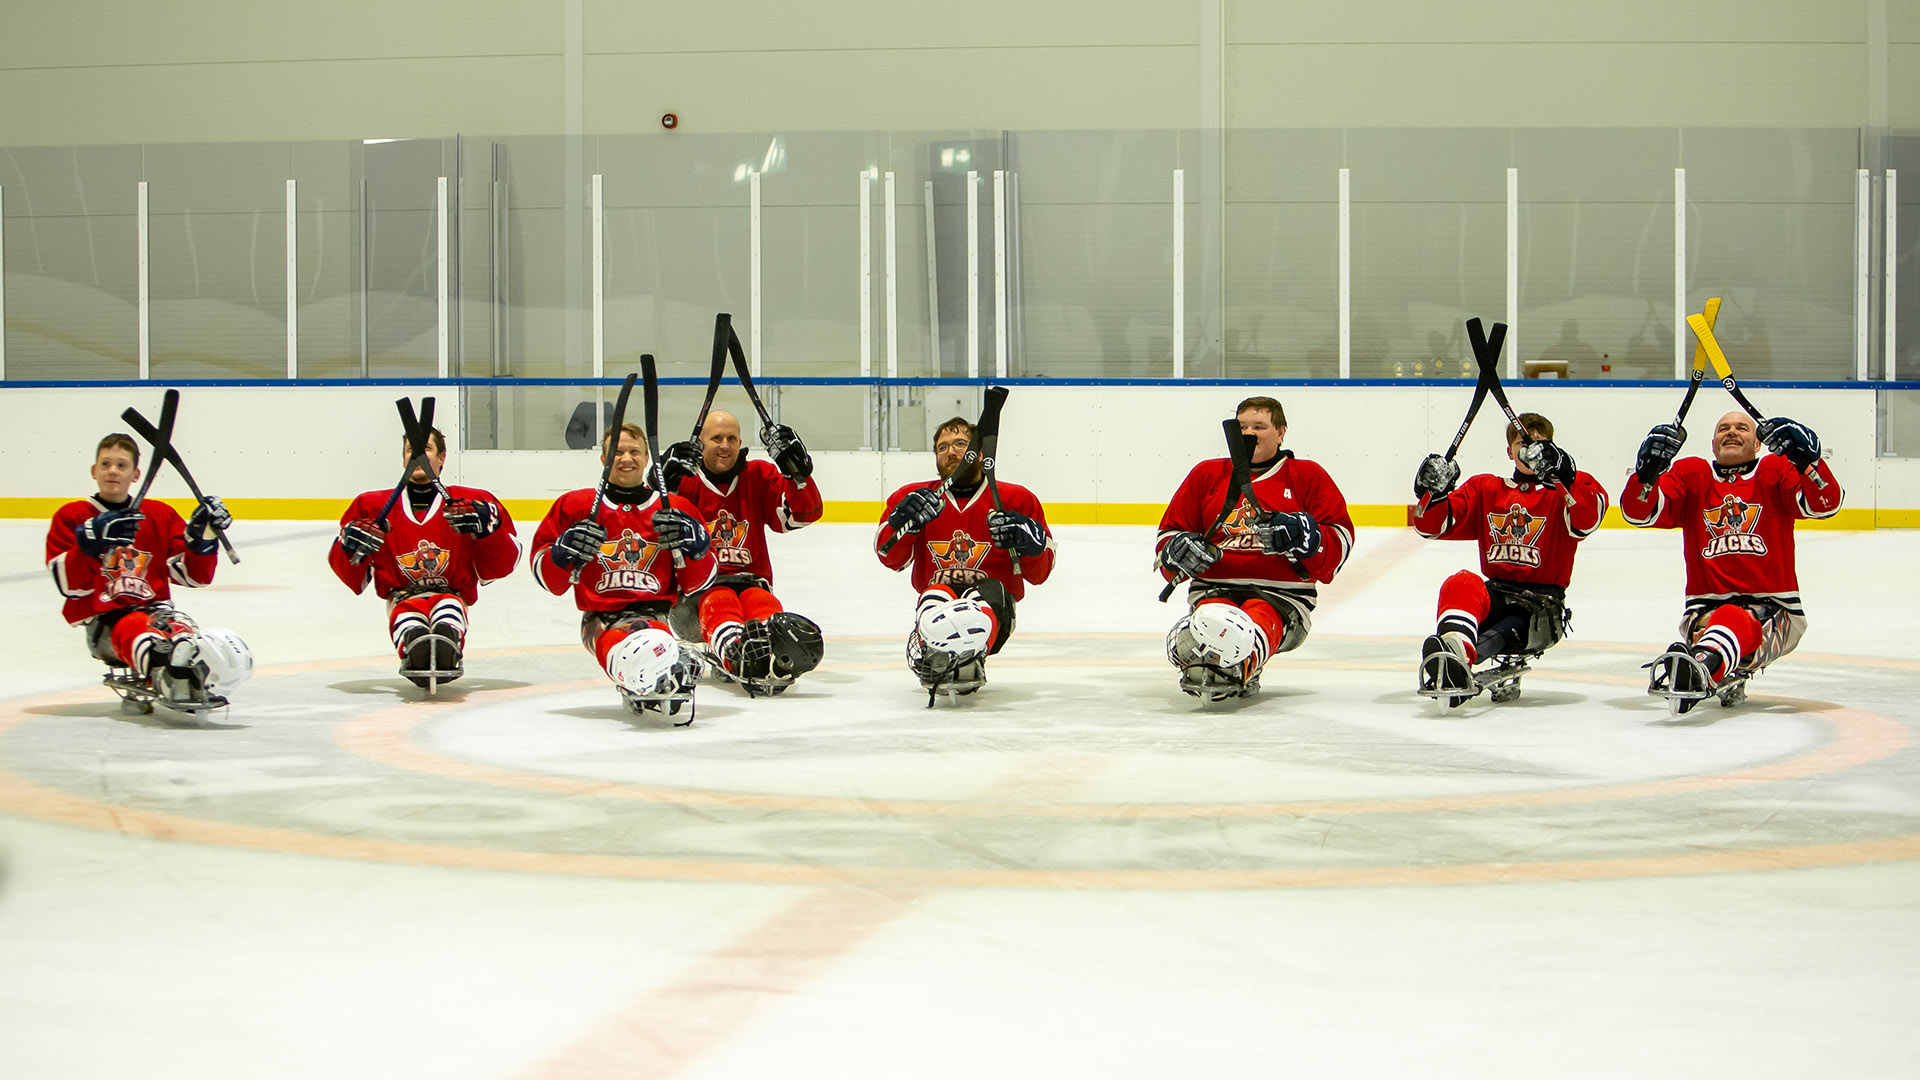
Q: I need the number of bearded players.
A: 1